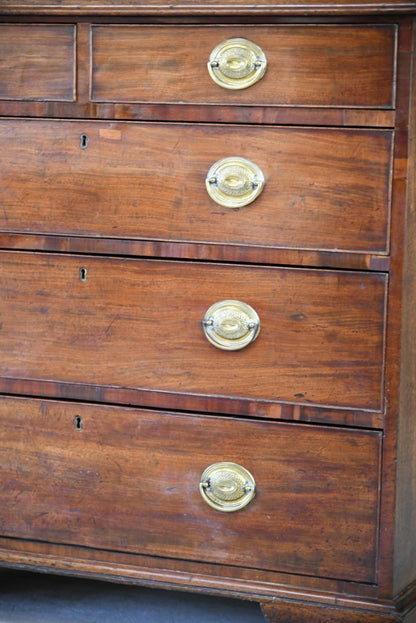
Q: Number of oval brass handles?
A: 4